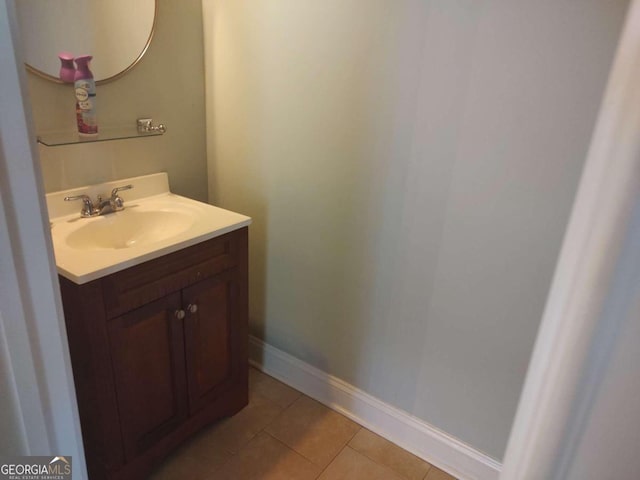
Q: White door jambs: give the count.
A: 2